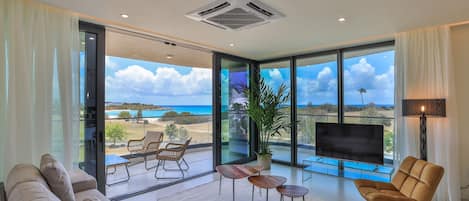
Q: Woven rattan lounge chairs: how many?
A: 2